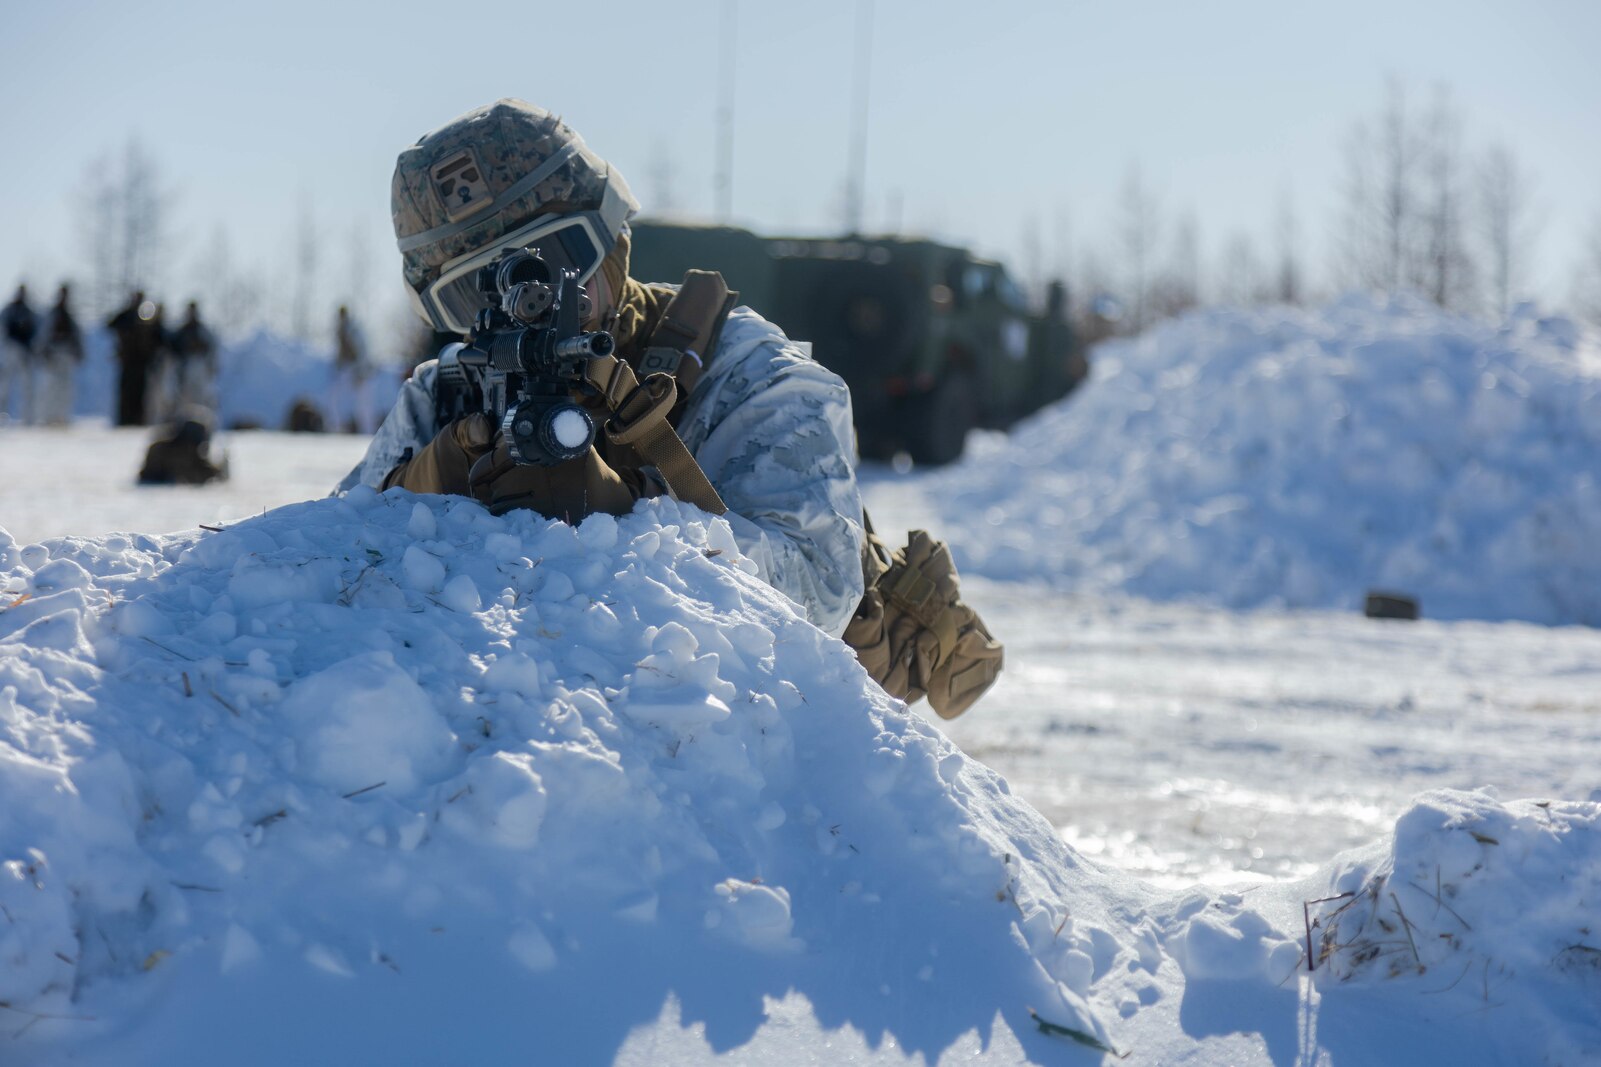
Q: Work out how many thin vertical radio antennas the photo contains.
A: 2